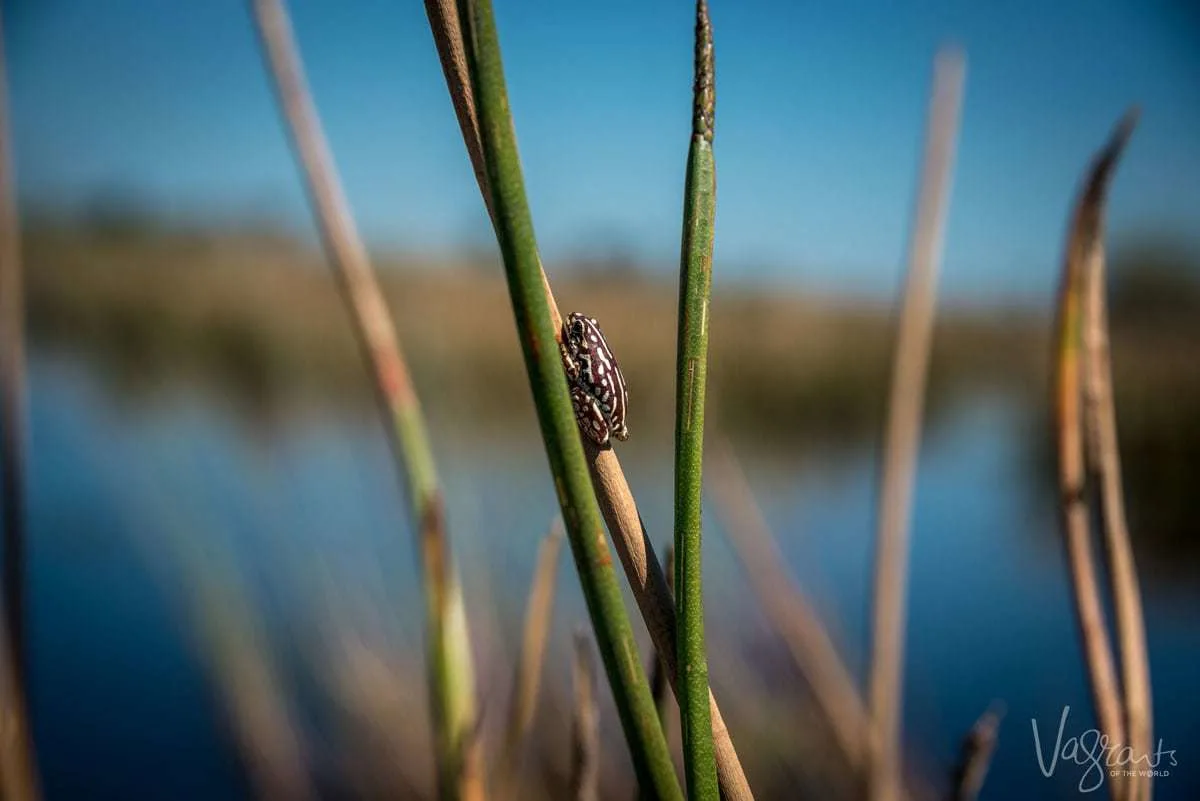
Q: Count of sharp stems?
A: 3